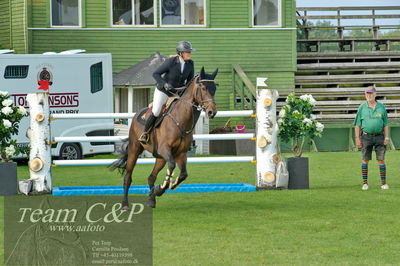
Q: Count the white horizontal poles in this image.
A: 3